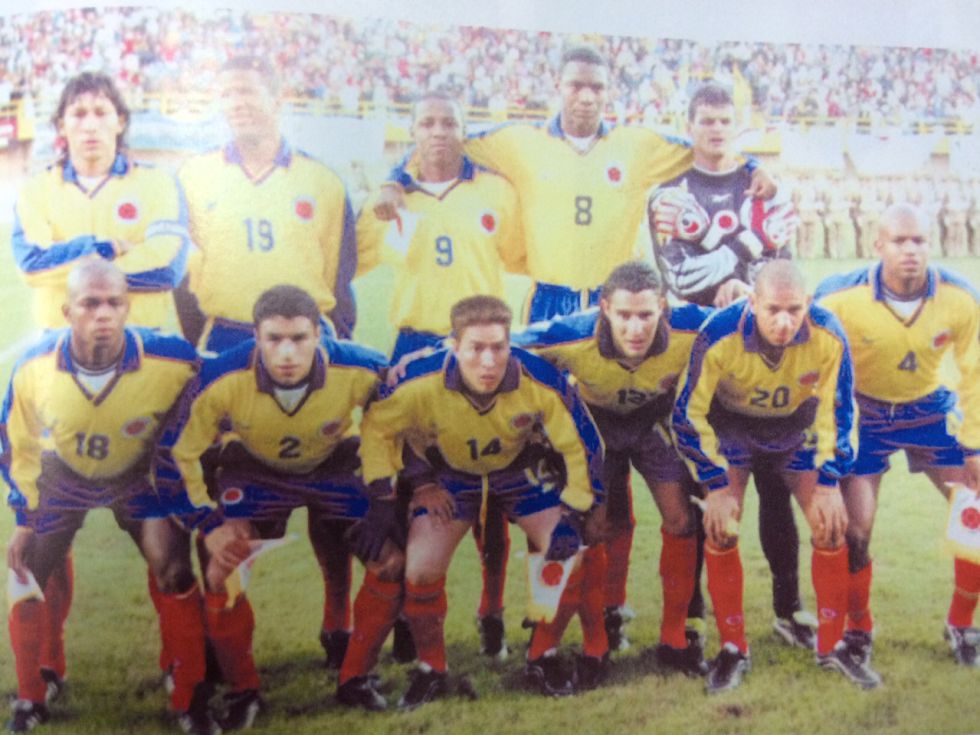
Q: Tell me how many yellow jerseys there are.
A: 10